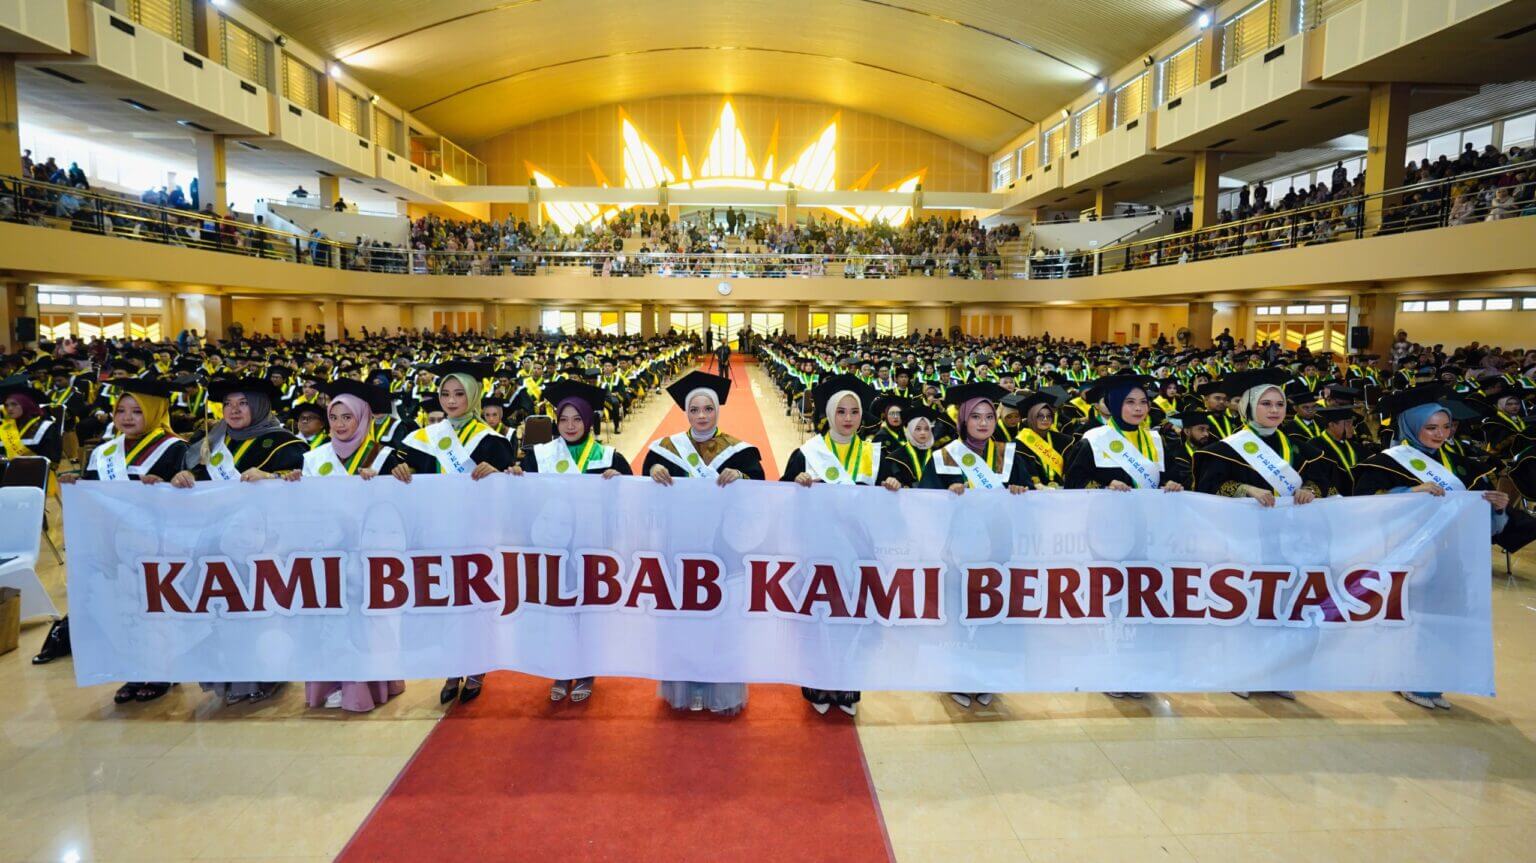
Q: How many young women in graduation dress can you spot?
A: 11